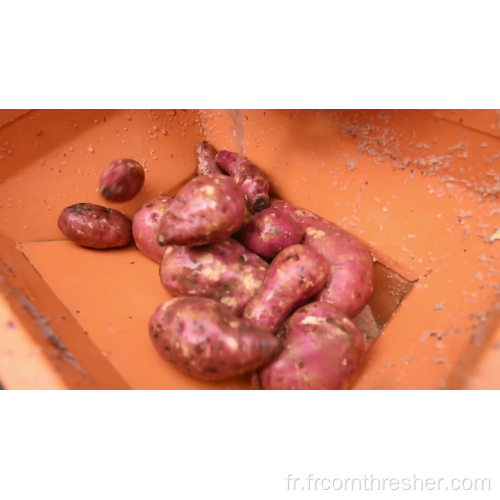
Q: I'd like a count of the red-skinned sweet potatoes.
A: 12